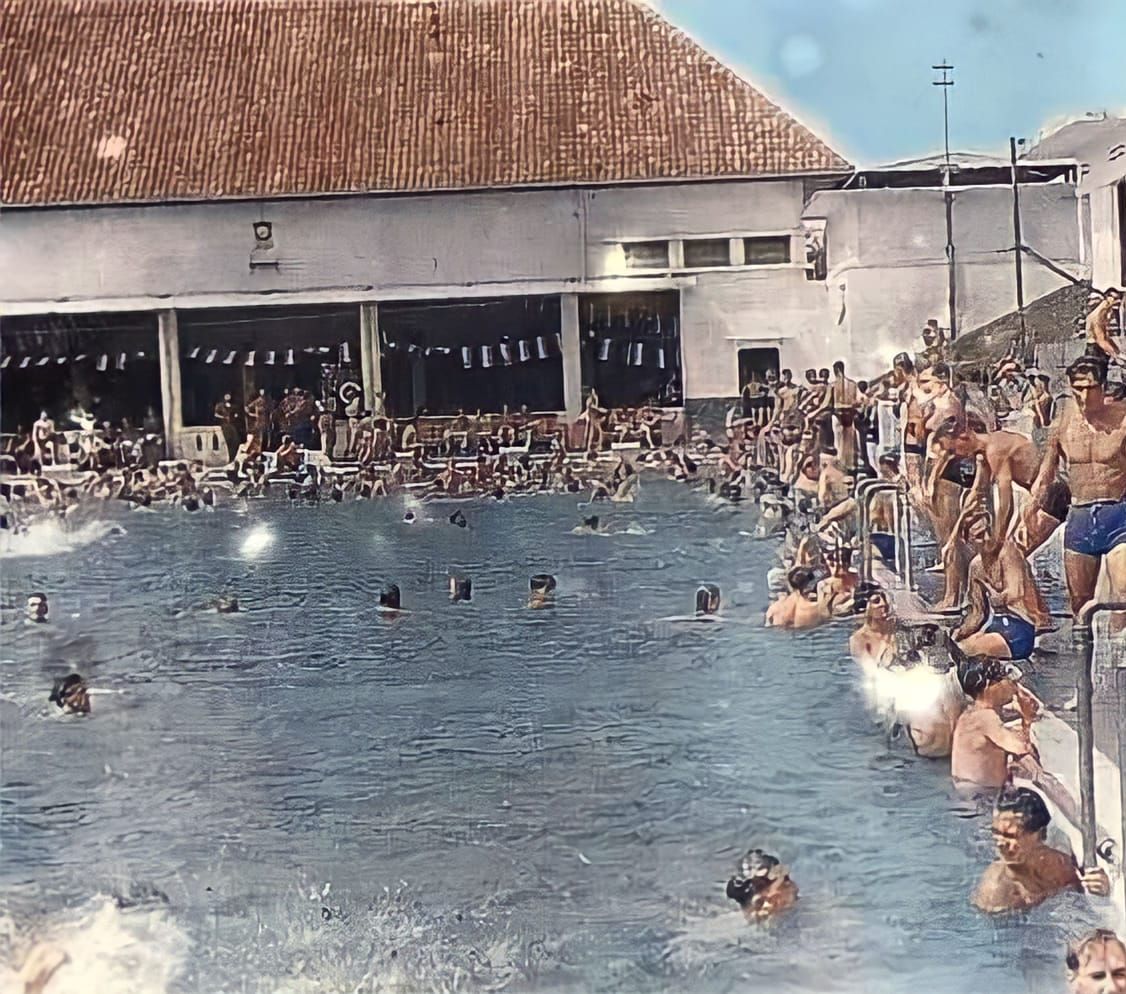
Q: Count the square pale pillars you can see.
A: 3